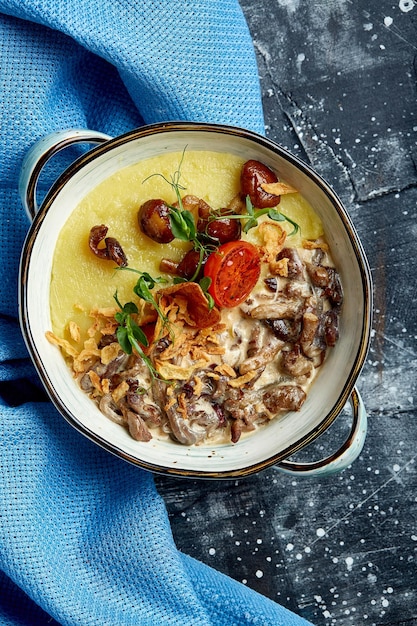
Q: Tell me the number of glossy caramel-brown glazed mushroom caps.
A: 4